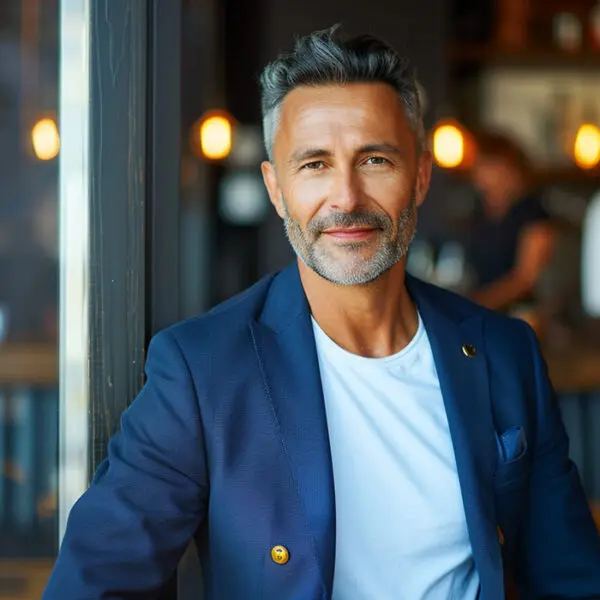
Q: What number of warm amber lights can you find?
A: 4